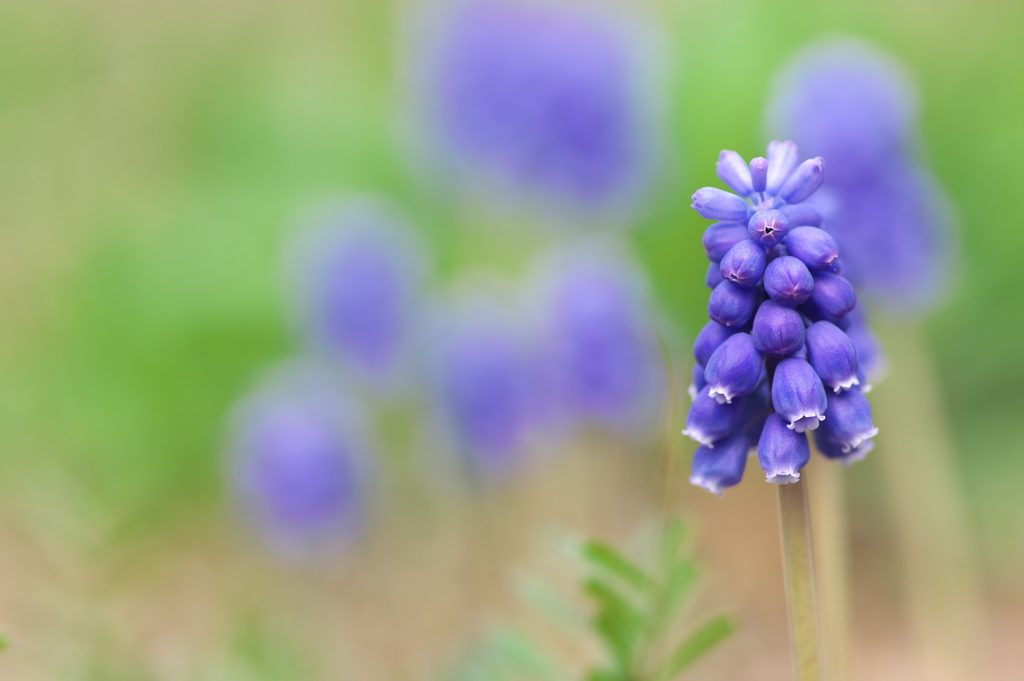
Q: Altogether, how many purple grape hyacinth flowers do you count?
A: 7